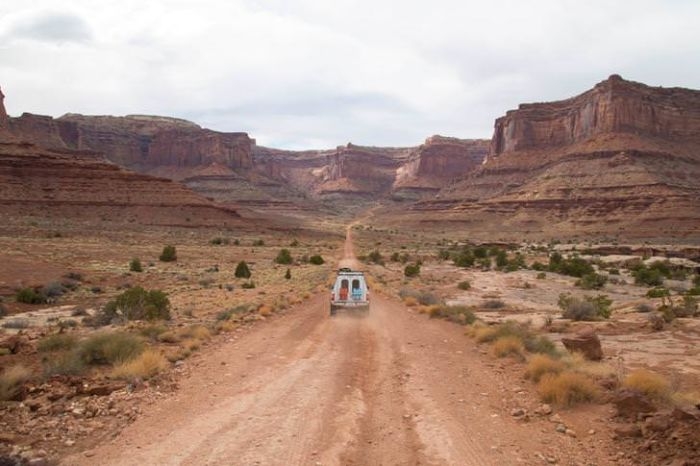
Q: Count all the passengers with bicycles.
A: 0